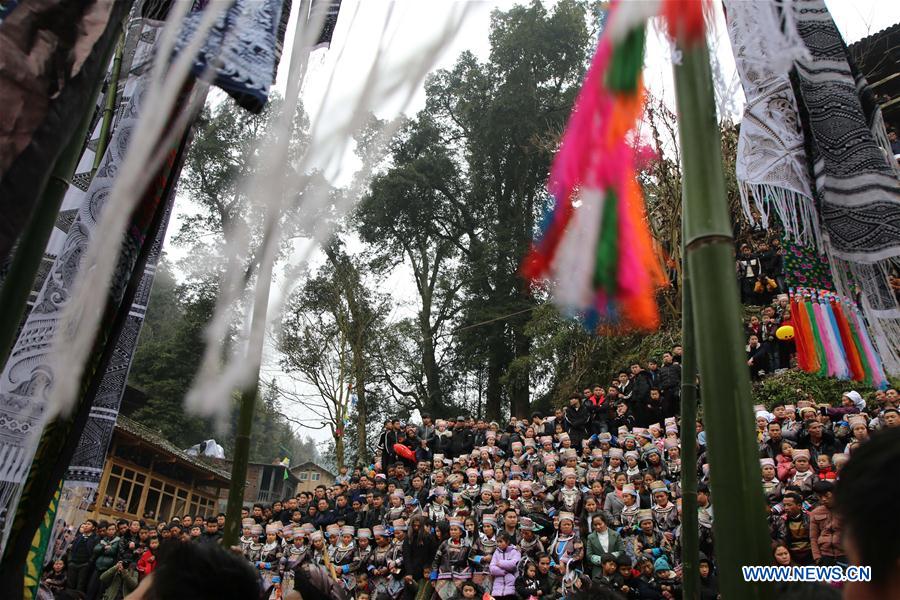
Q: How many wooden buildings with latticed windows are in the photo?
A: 1